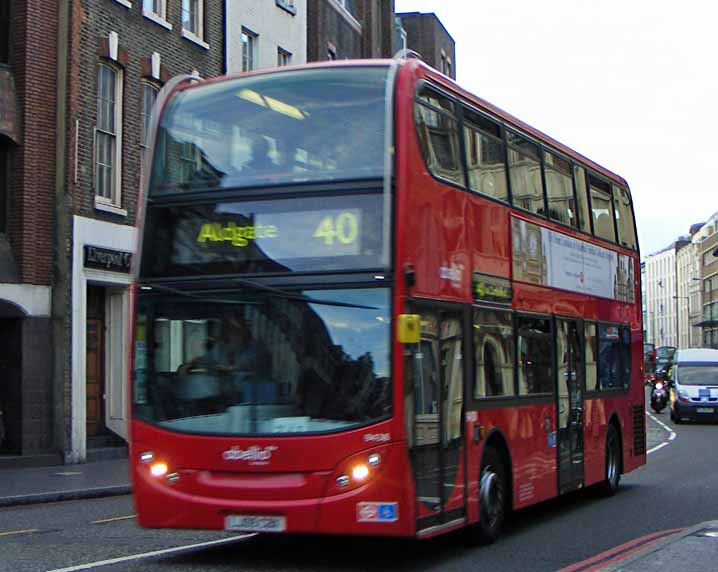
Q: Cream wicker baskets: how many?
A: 0